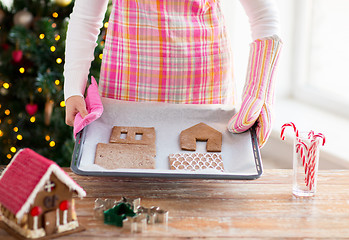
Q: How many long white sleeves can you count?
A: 2